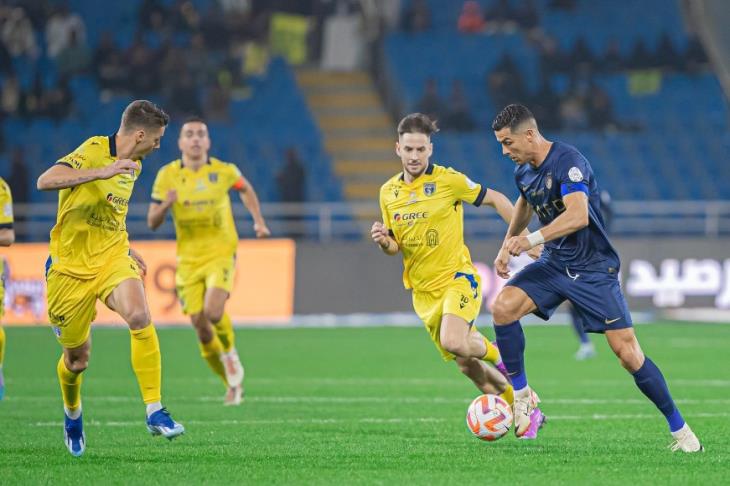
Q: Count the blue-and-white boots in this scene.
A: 2